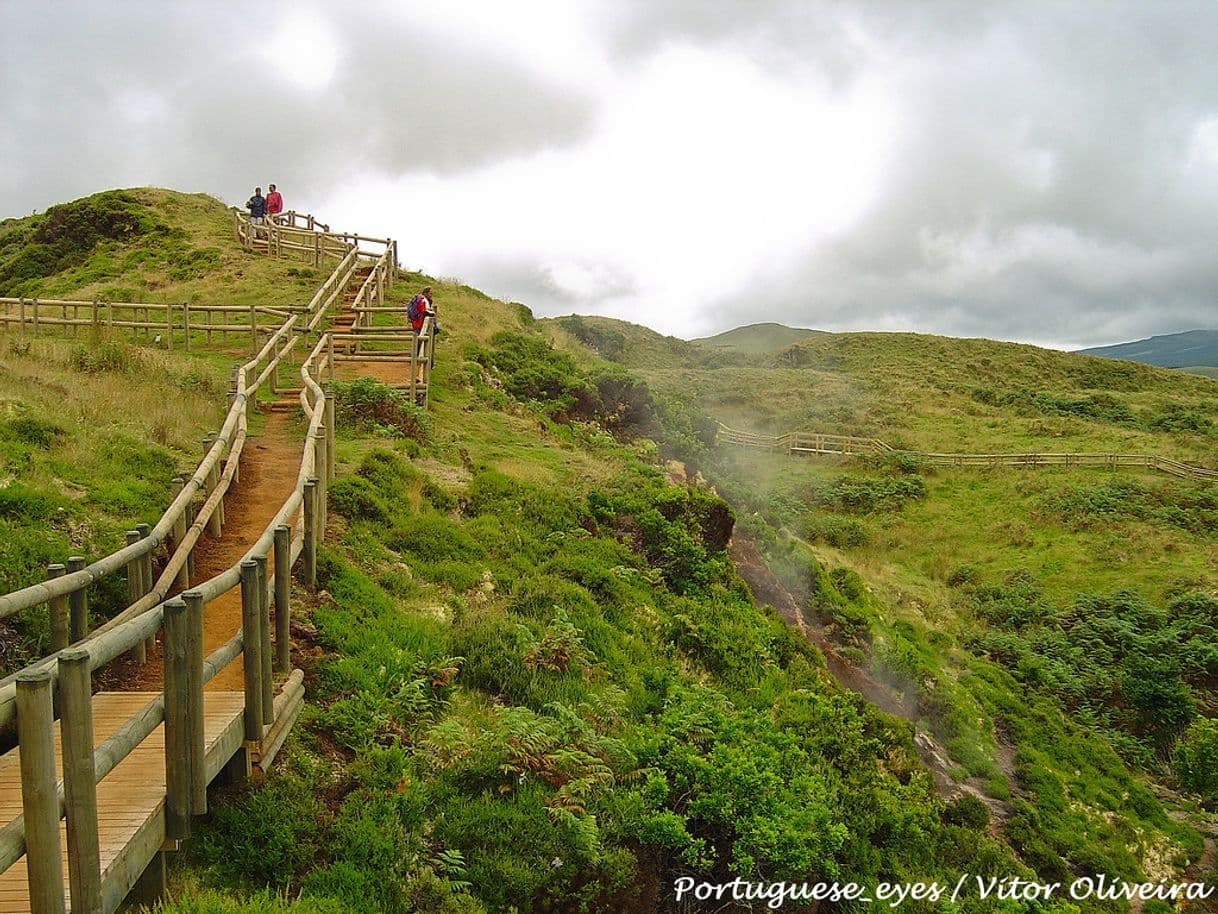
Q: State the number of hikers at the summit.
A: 2